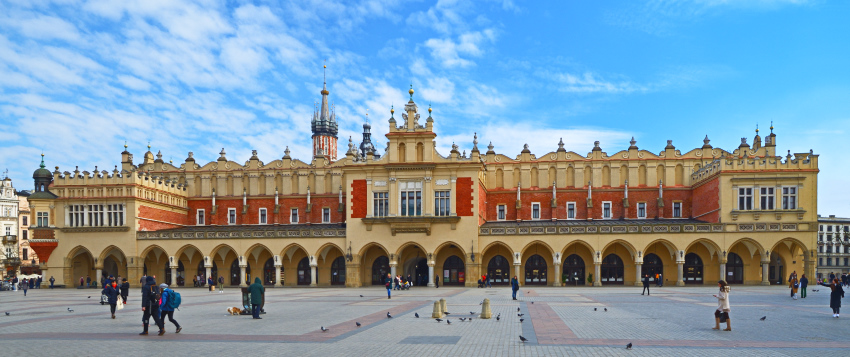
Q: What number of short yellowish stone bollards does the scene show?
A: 3